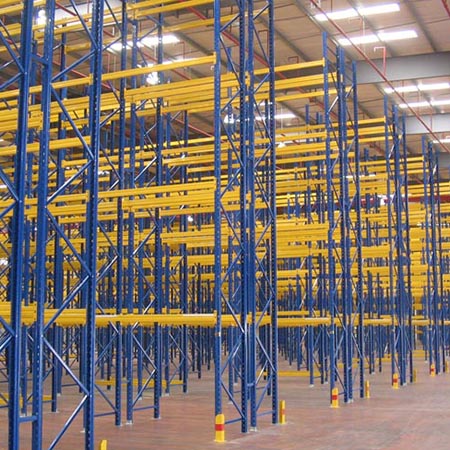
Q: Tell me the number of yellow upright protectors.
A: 9